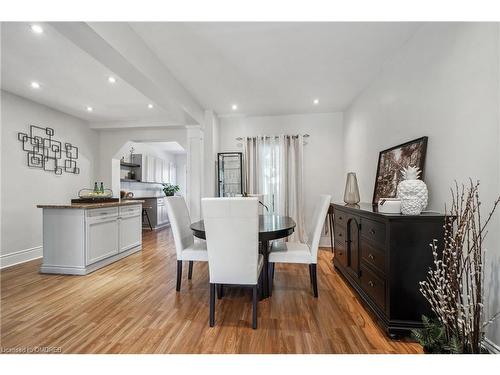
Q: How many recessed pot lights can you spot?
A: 7